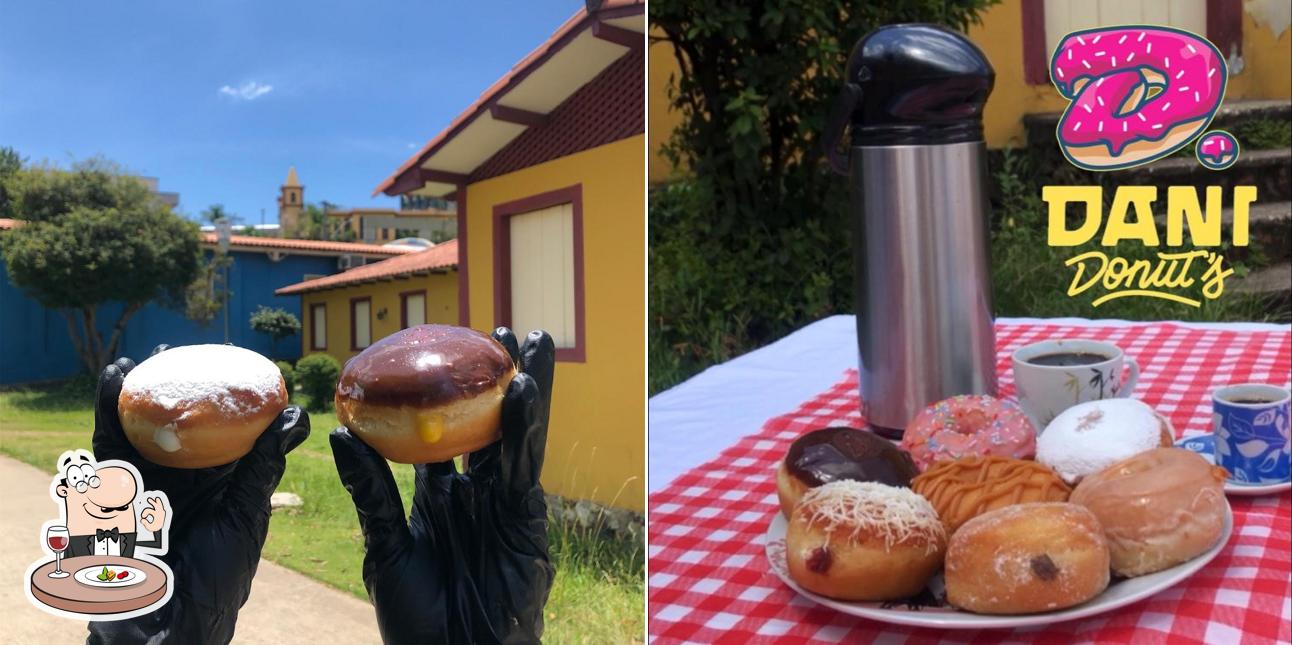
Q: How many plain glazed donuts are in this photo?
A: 1